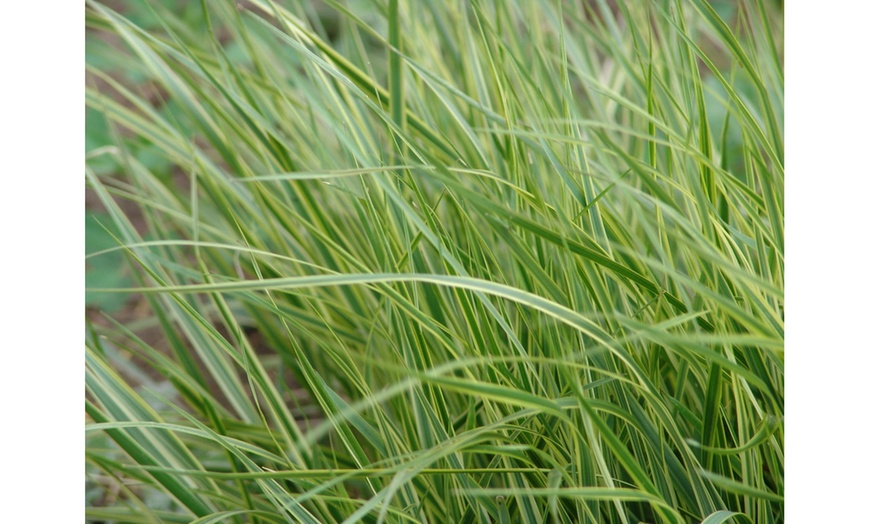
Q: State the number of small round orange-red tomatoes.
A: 0